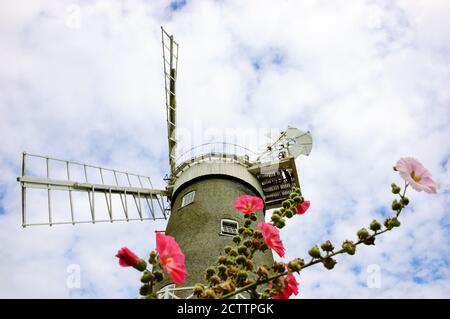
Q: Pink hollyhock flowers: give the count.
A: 7